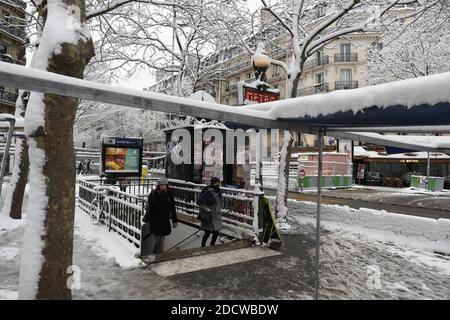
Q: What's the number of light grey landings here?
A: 1